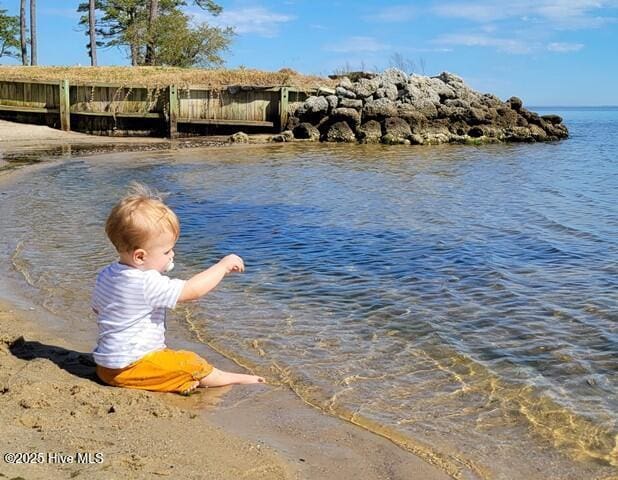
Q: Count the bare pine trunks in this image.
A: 3